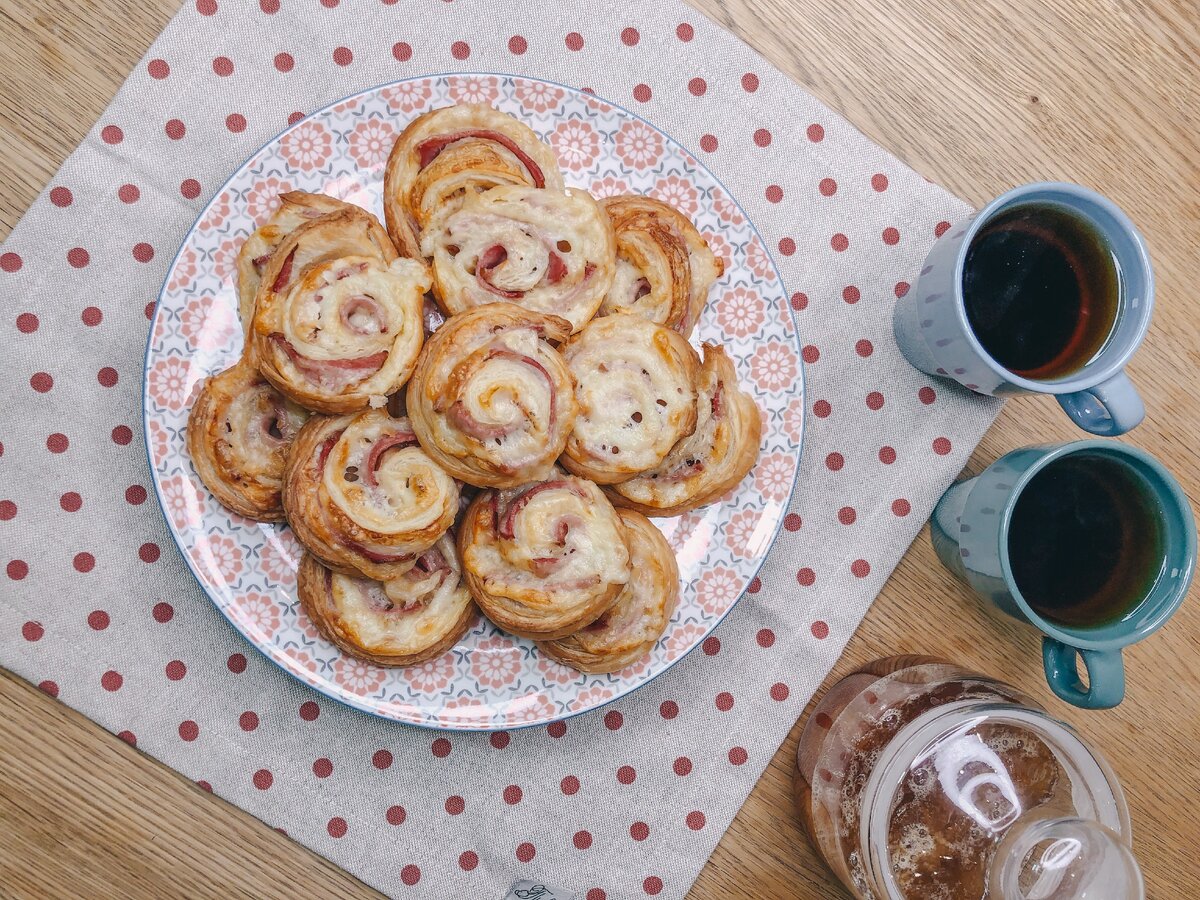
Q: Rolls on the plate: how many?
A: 13